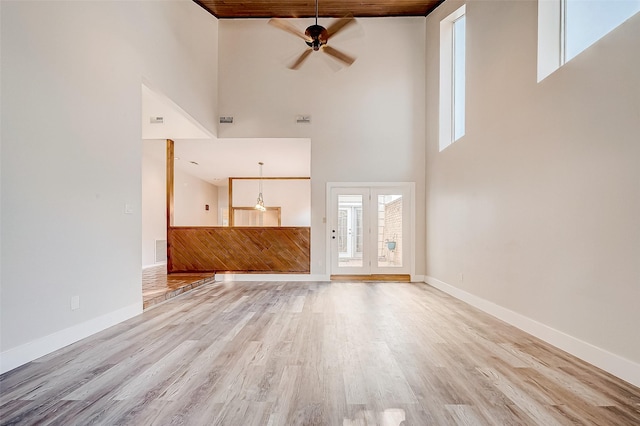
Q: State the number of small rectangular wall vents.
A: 3